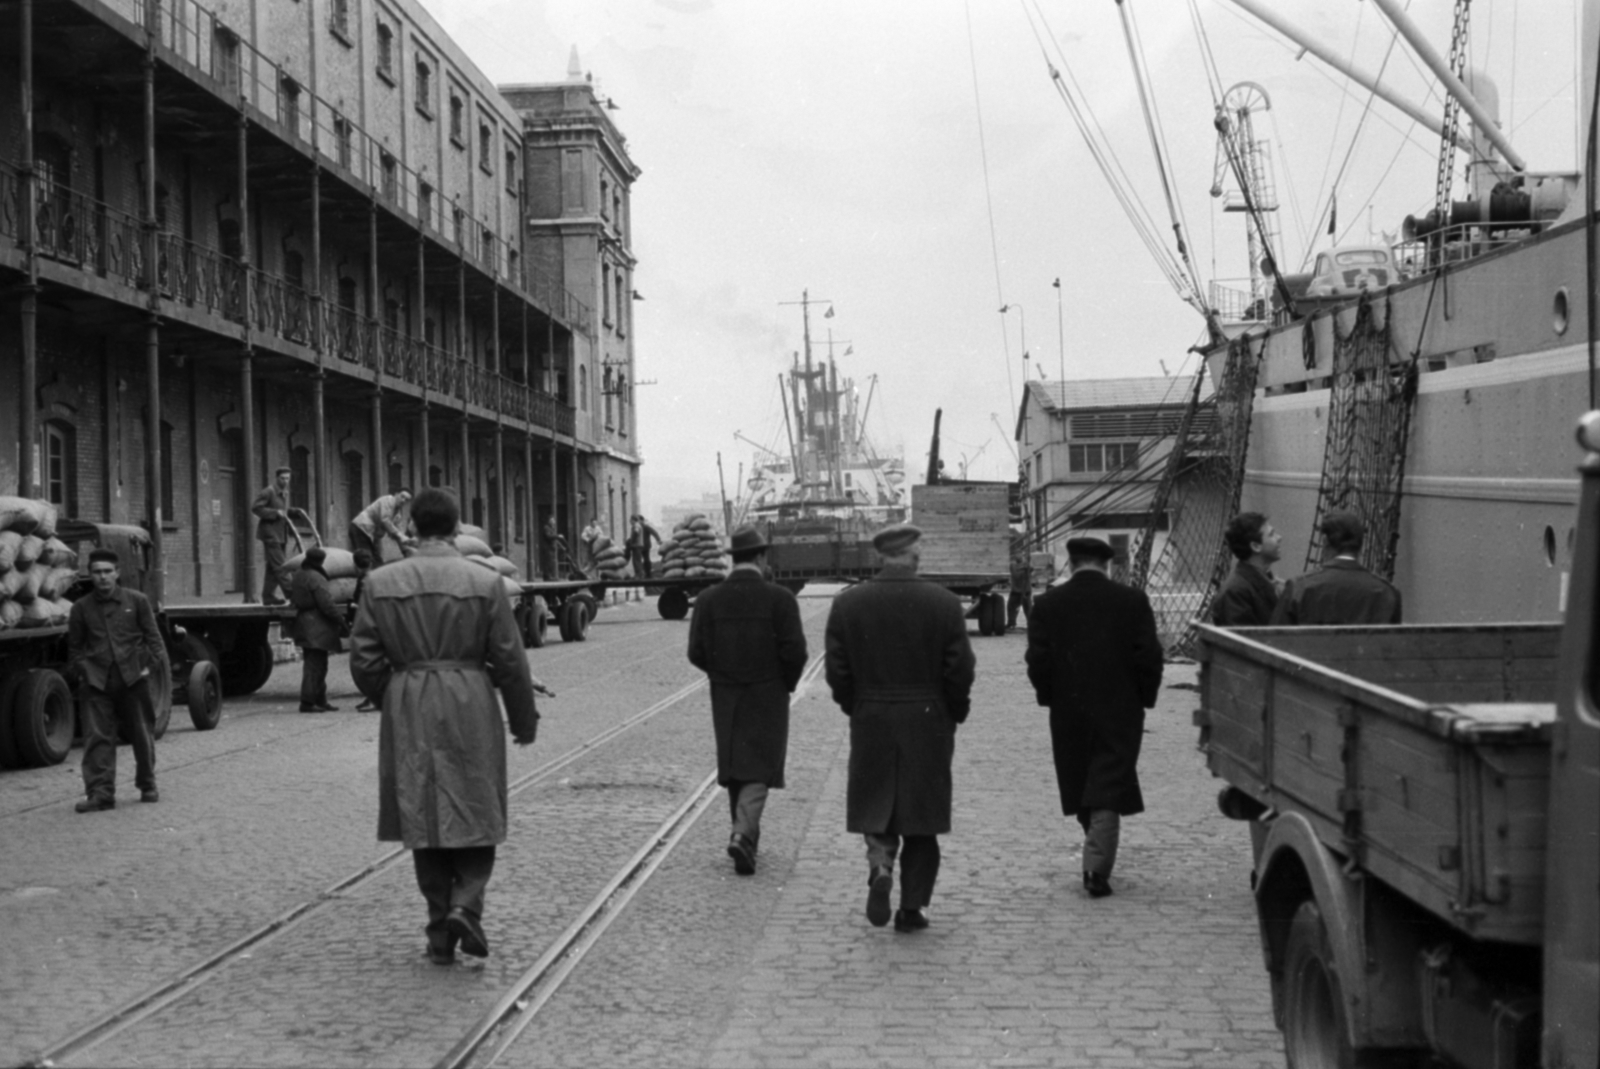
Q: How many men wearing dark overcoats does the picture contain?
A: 3